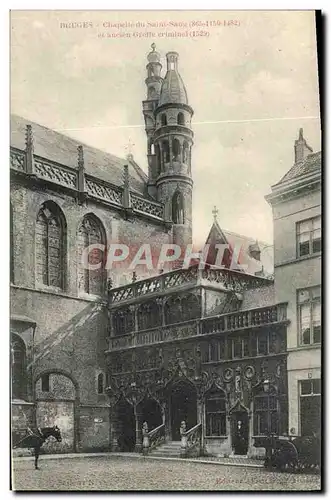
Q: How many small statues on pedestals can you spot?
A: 2